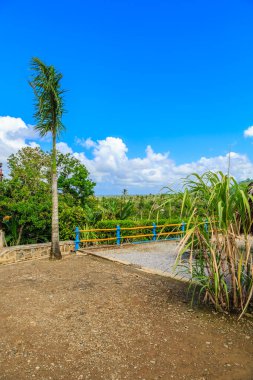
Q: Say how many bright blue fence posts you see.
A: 5